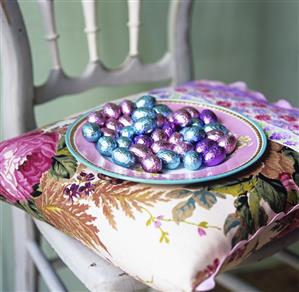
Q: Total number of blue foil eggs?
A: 14